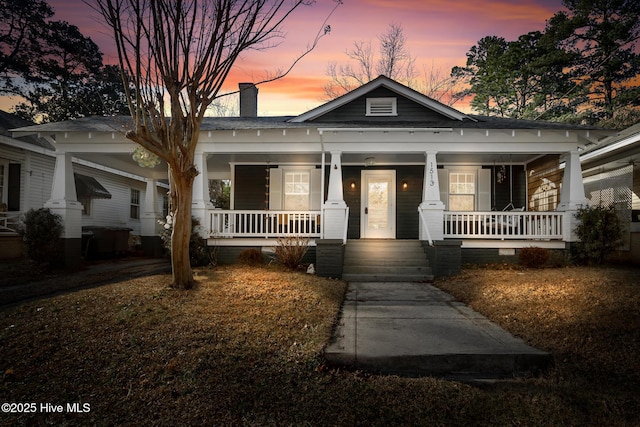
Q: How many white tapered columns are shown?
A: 6